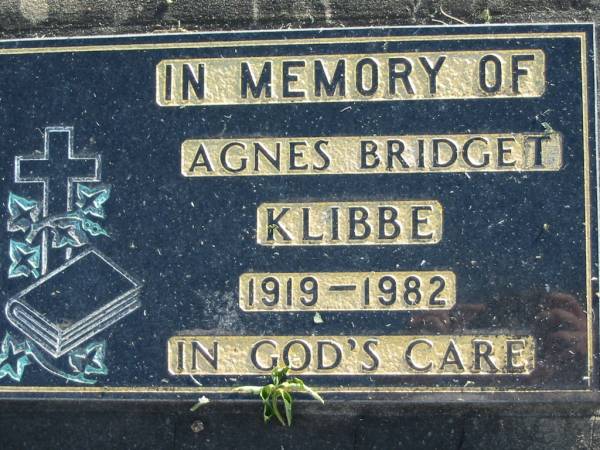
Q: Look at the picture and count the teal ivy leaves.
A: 6